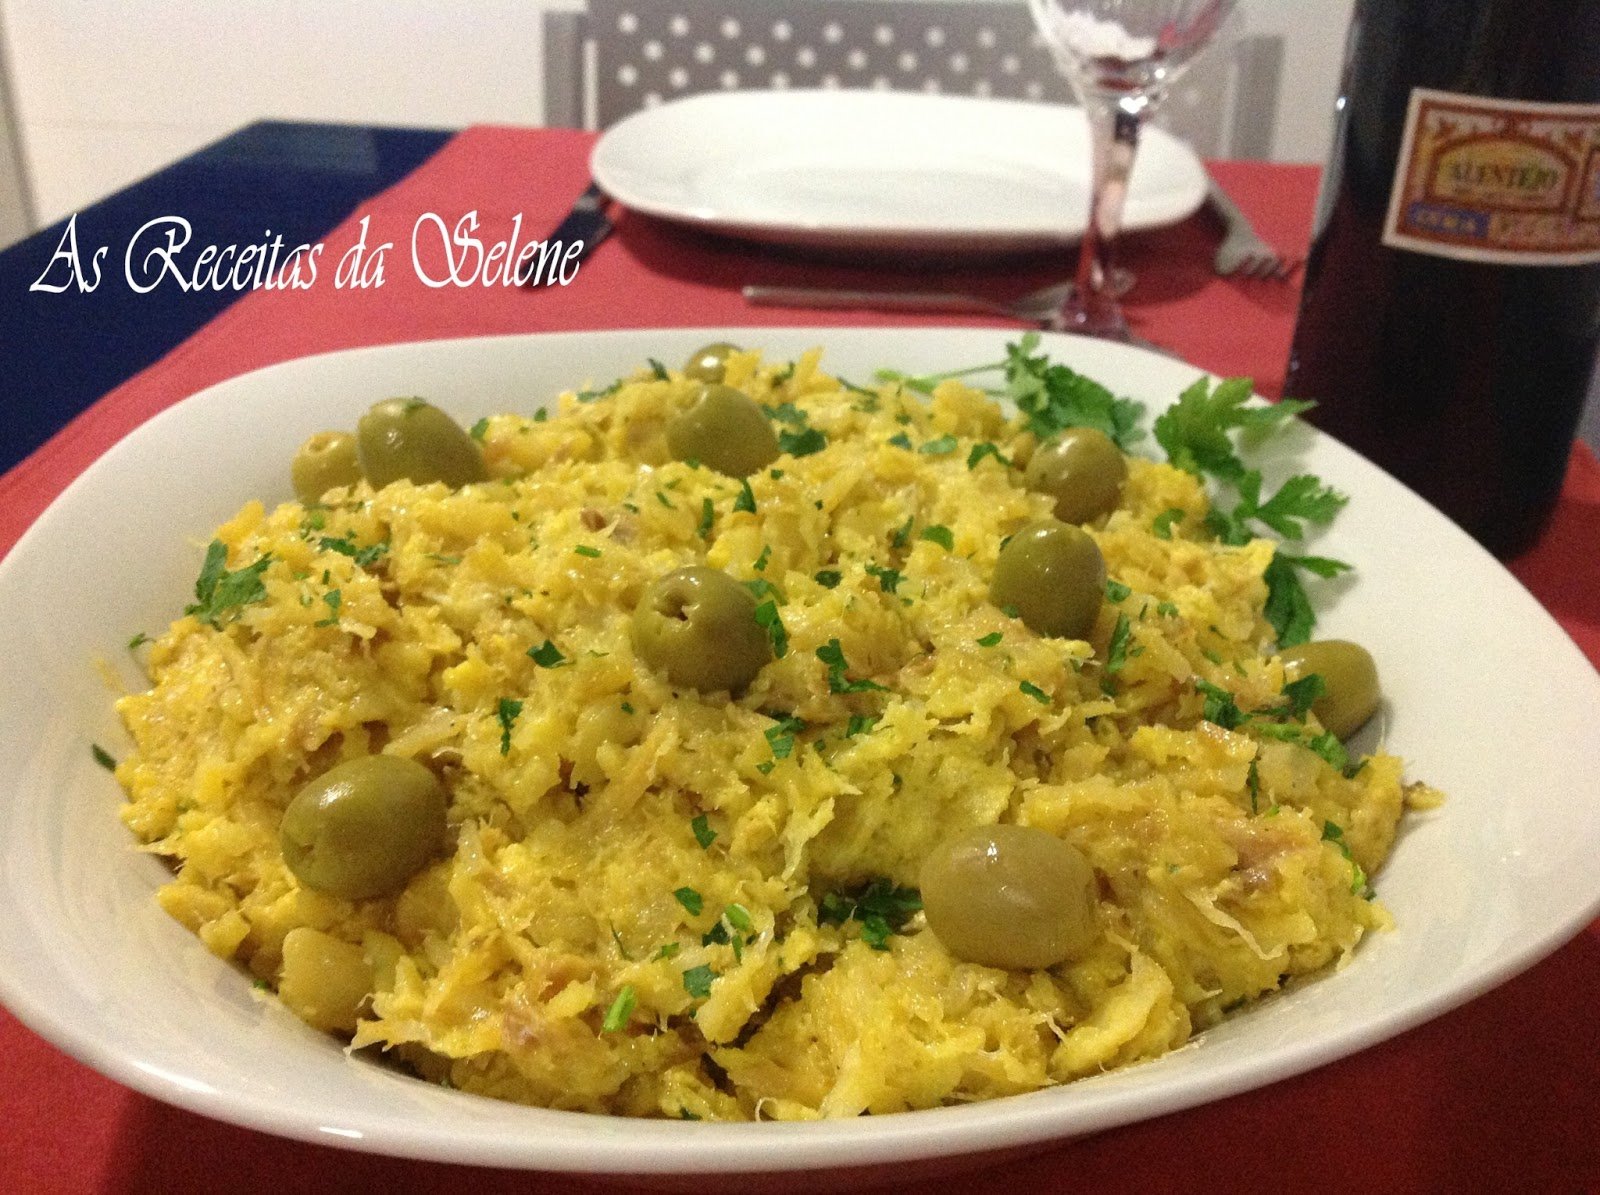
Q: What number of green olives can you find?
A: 10